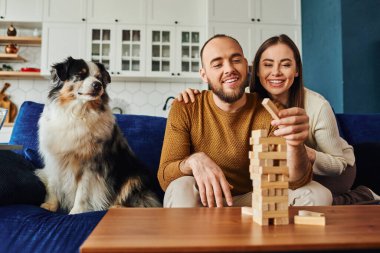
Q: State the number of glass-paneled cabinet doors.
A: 4